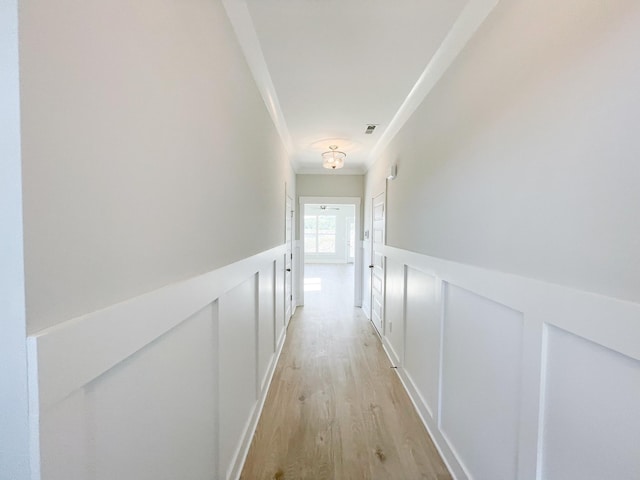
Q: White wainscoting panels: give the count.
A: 8